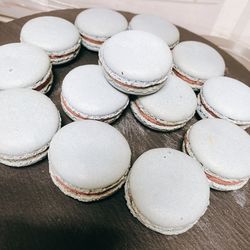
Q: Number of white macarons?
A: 13